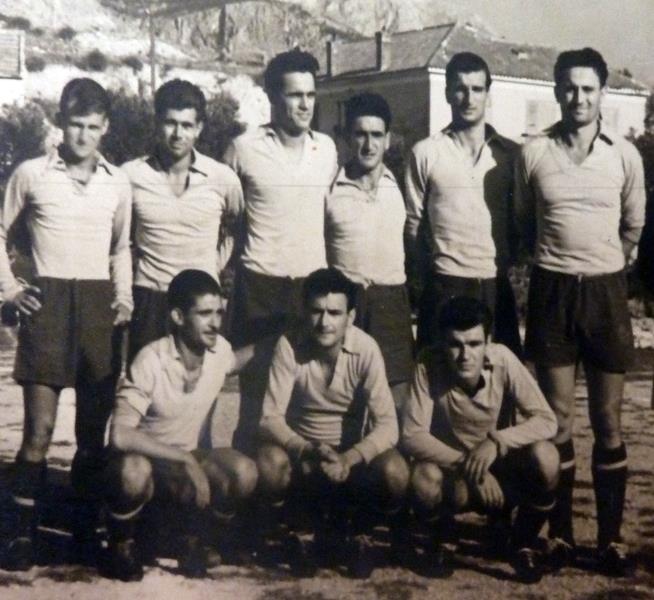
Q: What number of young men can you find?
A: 9